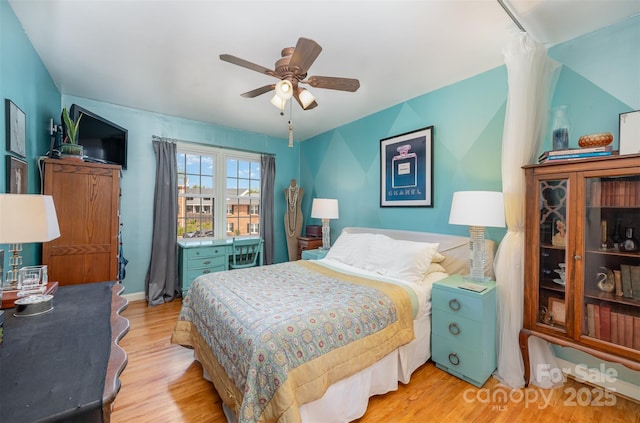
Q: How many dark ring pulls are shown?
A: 3